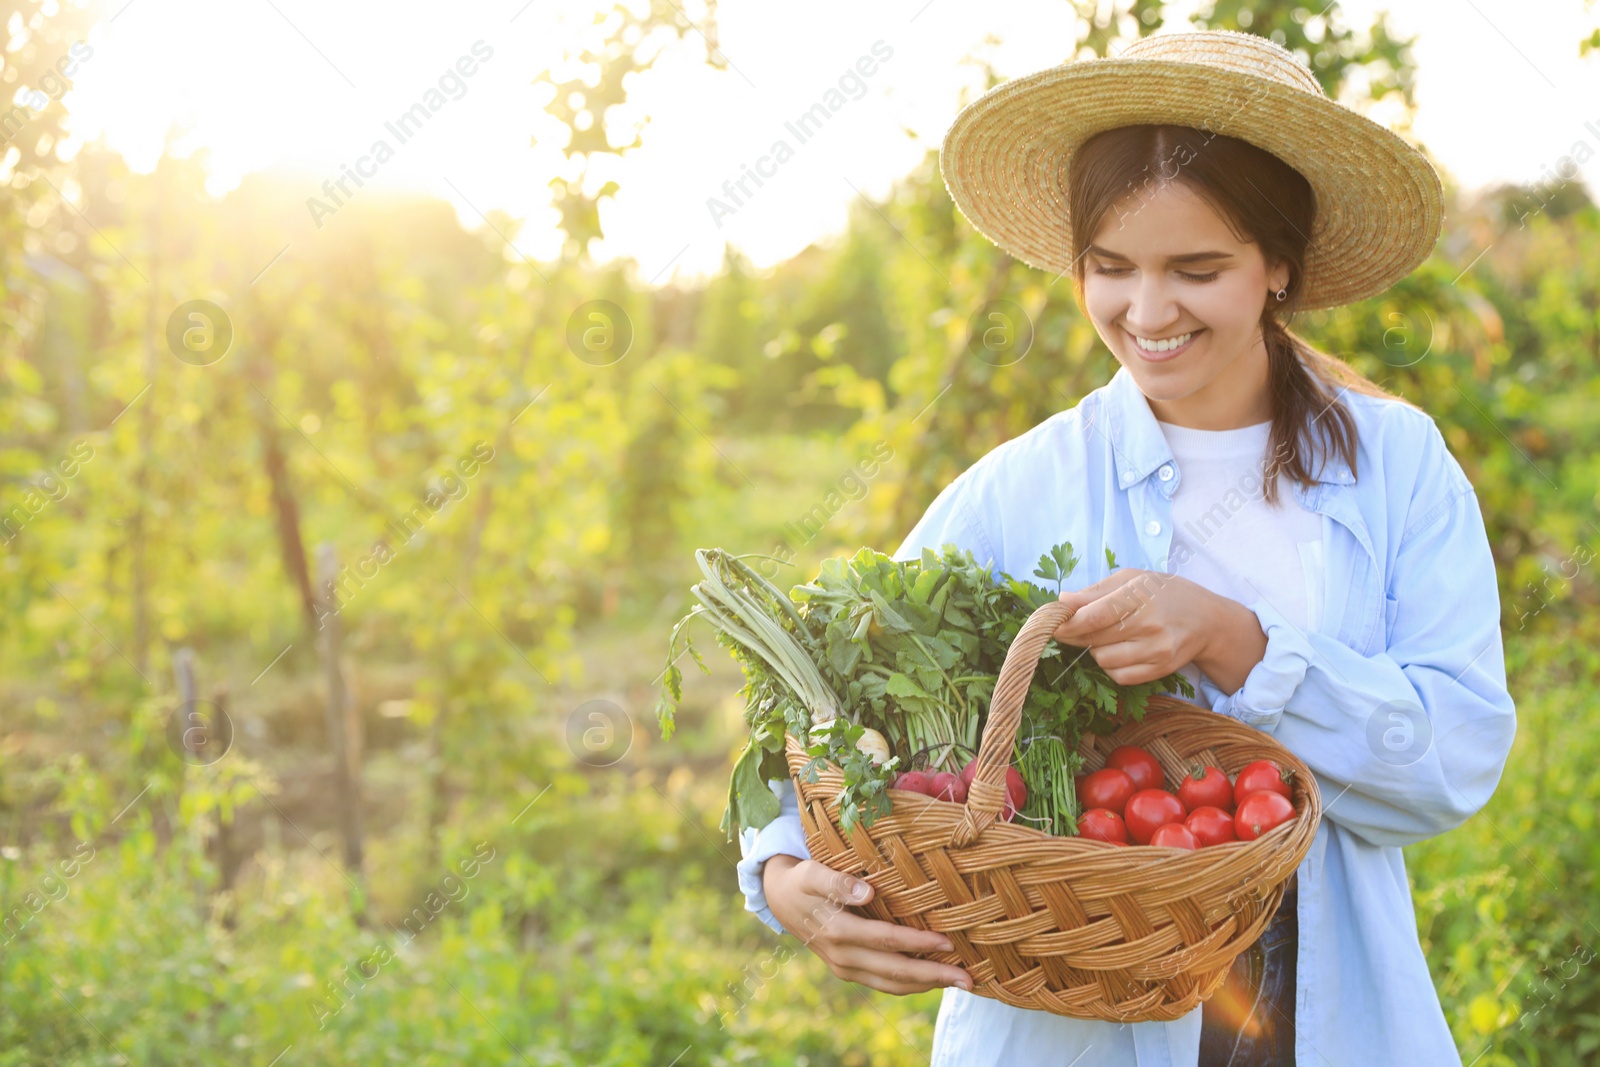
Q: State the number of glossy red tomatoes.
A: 9